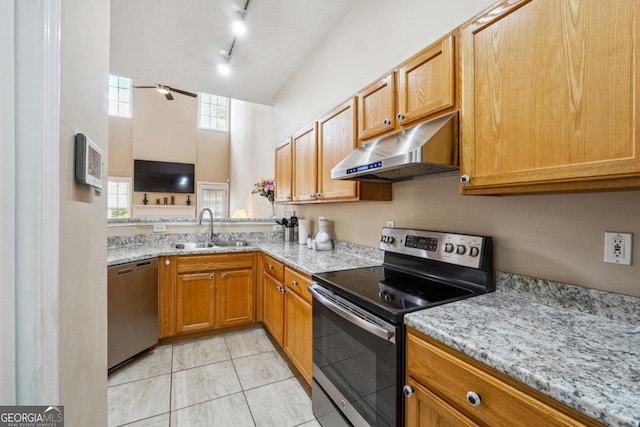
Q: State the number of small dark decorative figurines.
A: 5